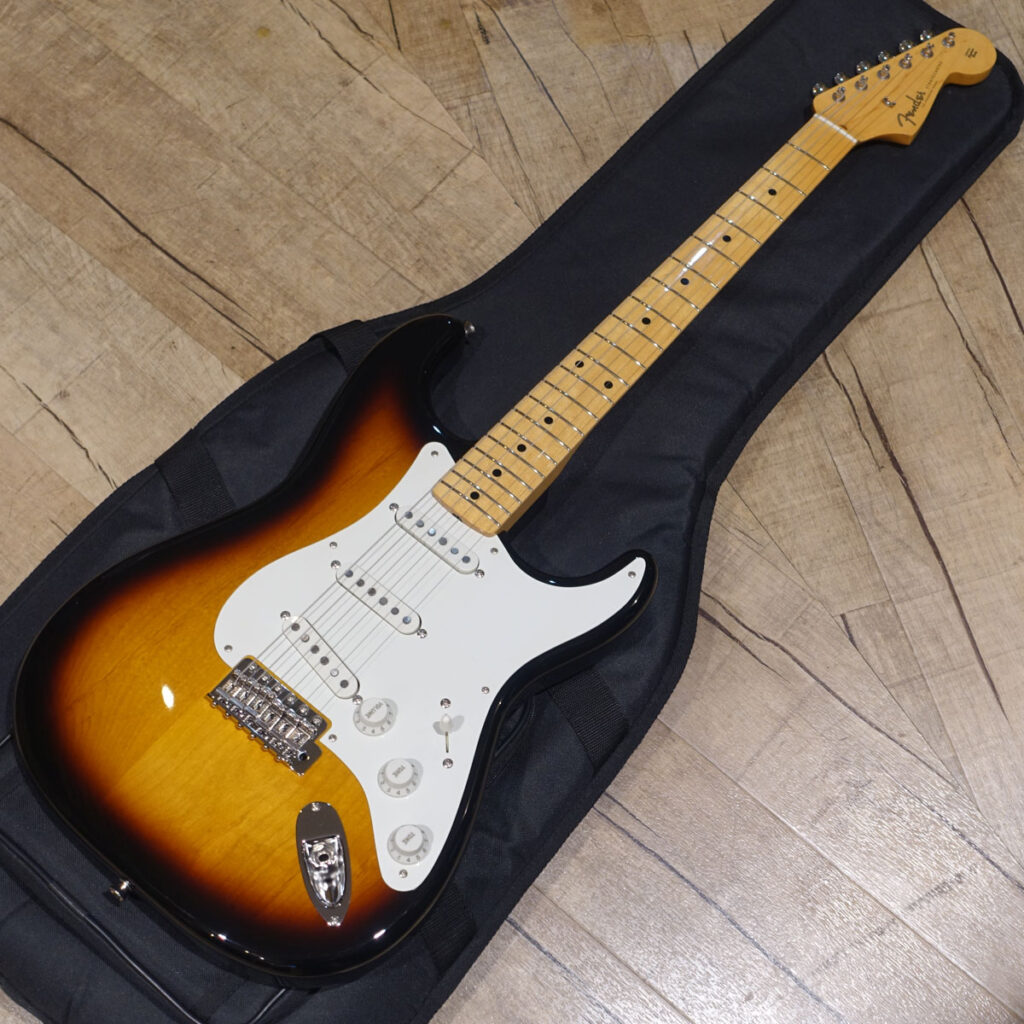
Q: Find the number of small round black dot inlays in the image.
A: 10